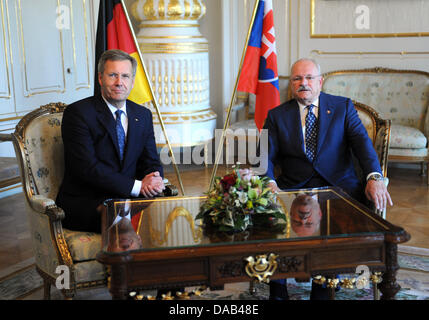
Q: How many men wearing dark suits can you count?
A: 2